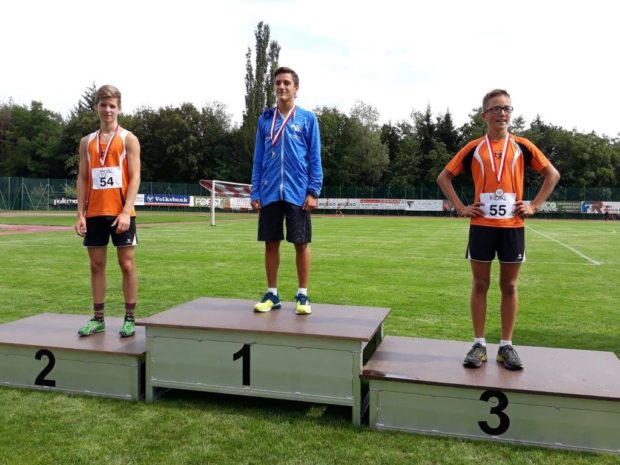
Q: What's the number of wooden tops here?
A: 3